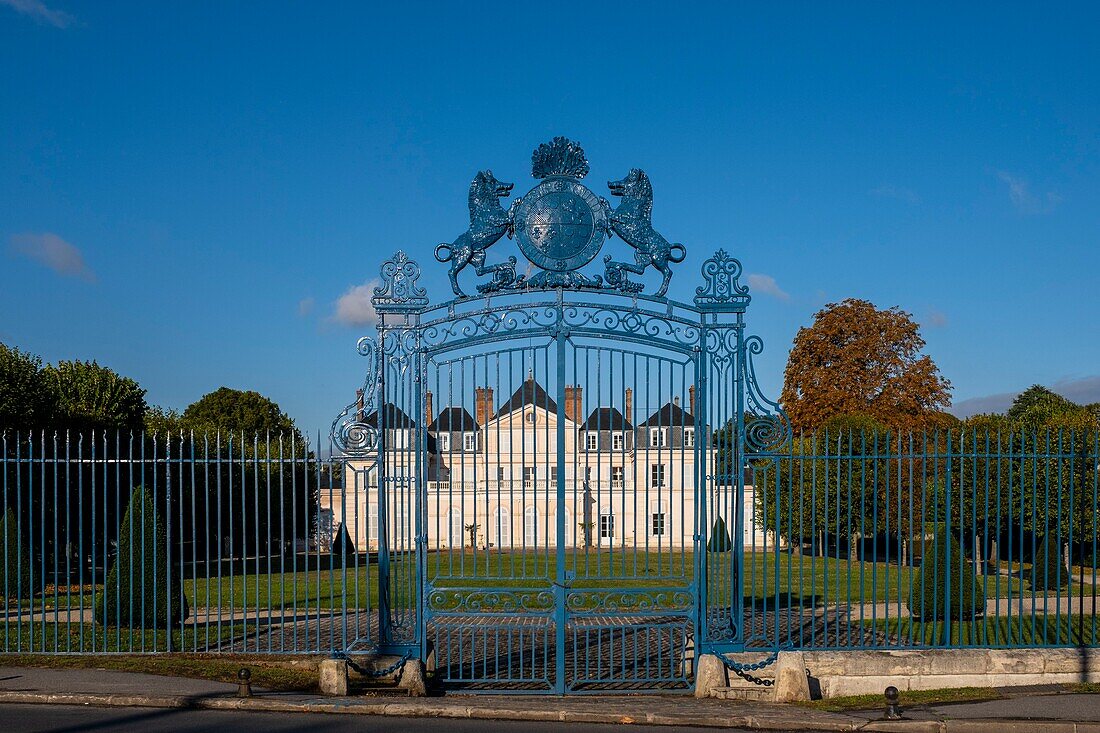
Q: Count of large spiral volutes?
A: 2